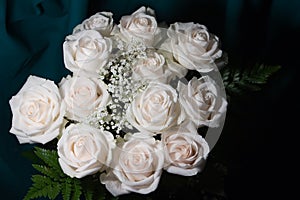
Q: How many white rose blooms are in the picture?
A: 12